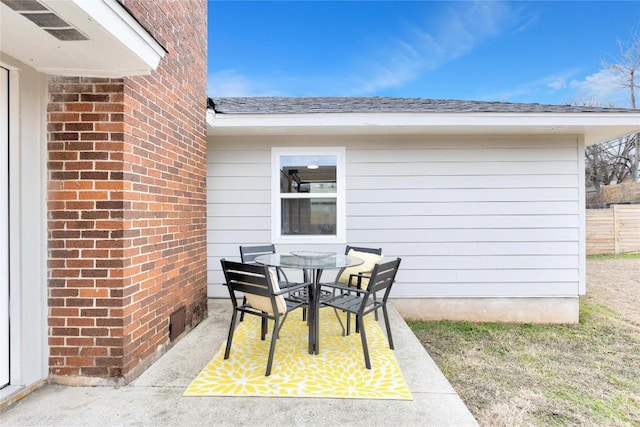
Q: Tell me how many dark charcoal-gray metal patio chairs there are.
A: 4